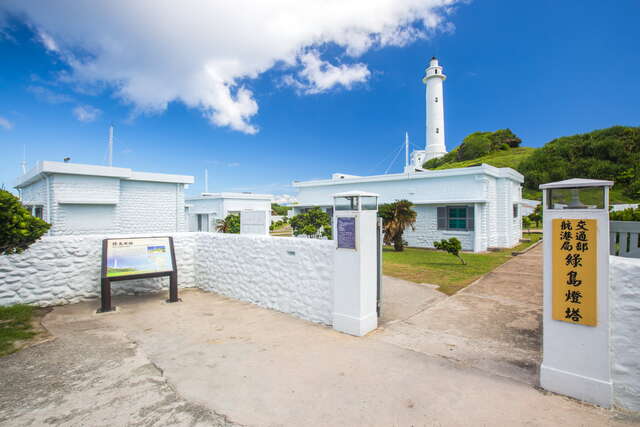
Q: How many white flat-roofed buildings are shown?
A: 3